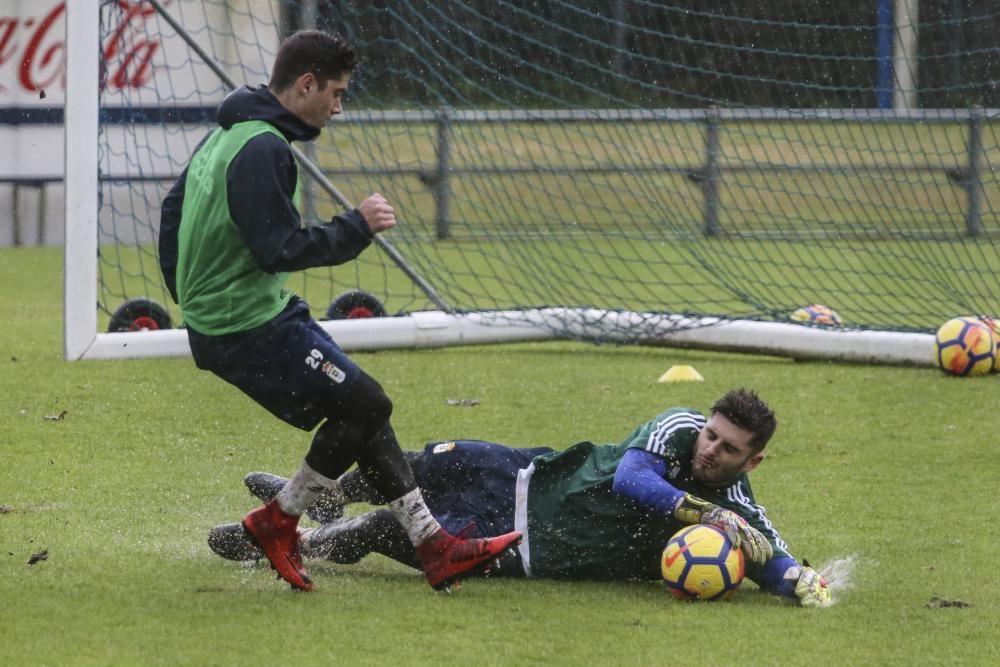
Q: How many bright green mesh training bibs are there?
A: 1